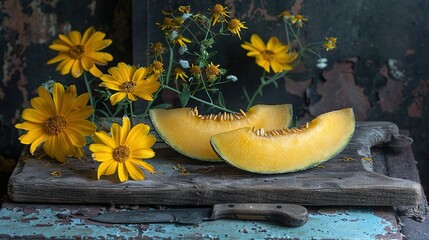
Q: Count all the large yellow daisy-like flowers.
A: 5